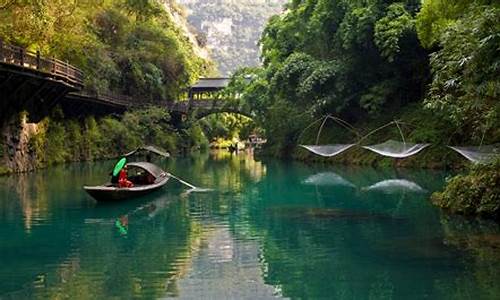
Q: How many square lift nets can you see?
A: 3